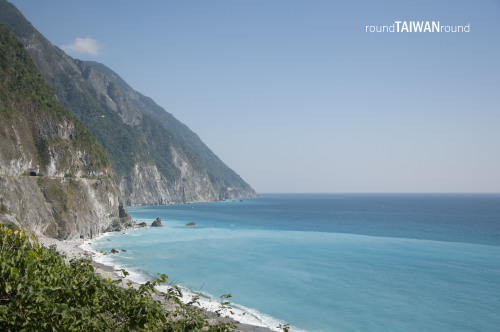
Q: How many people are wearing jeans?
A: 0